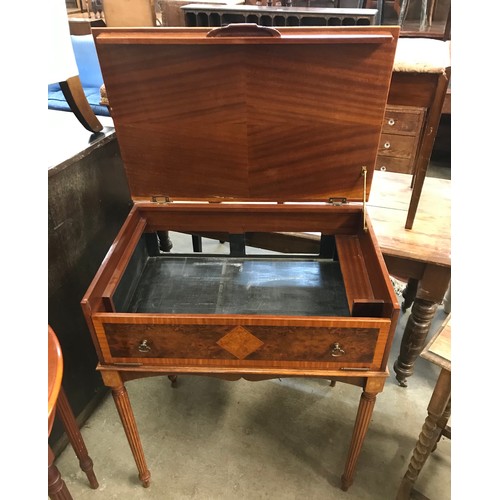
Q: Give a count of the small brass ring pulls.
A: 2